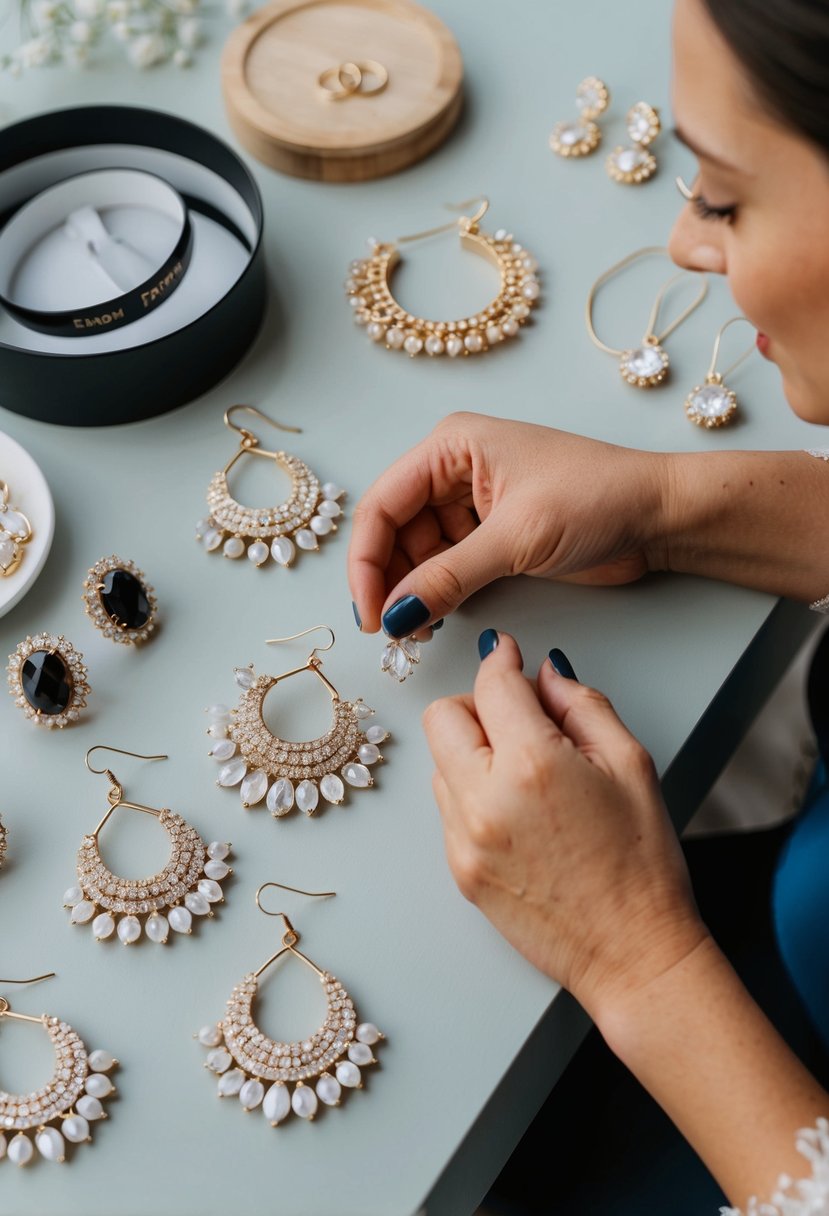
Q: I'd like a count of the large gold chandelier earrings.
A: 6